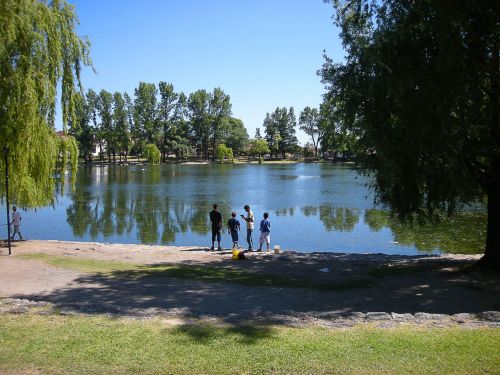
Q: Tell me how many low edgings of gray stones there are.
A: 1